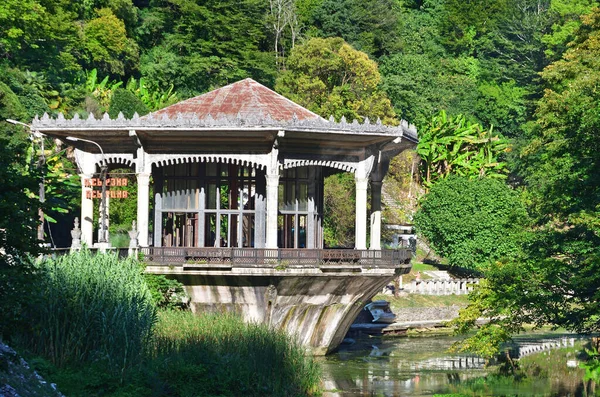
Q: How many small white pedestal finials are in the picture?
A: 2